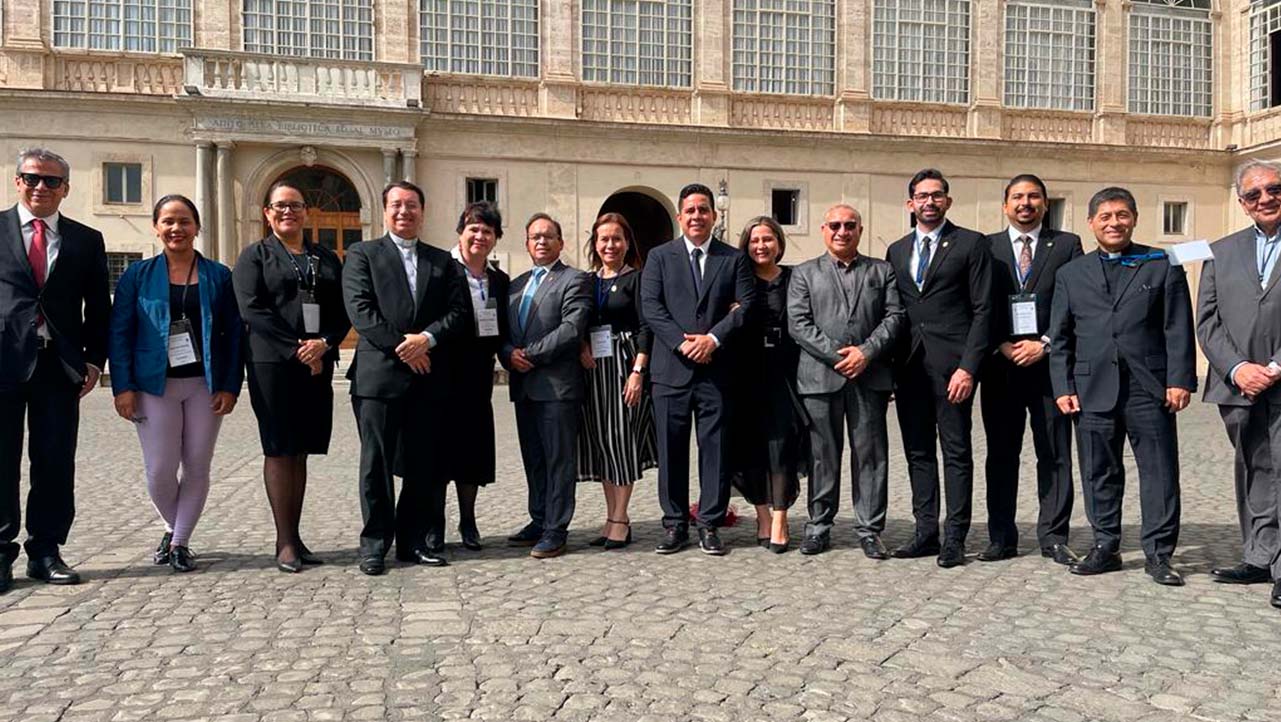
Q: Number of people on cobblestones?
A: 14